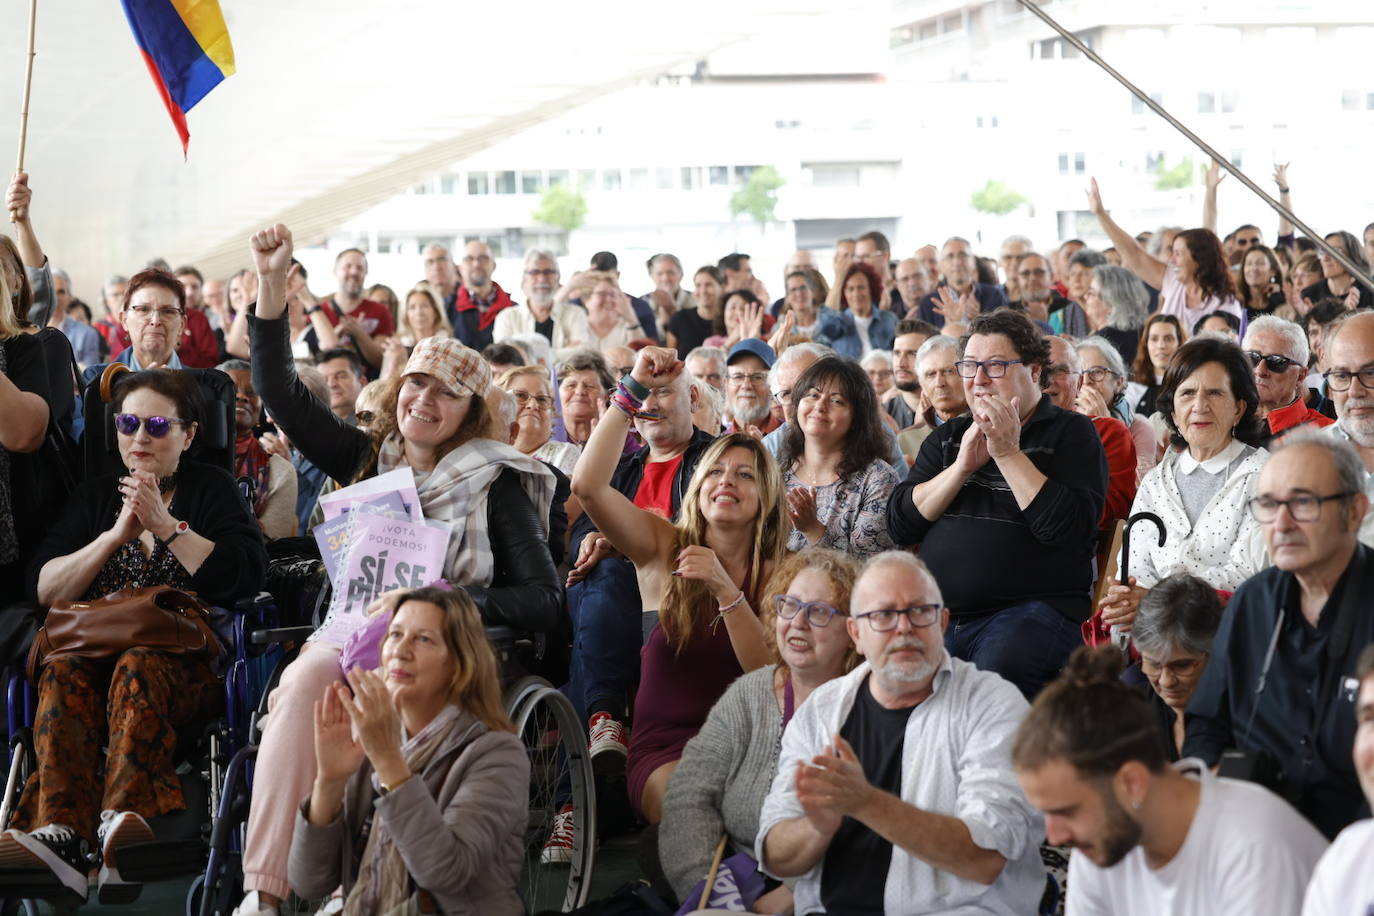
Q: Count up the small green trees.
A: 4